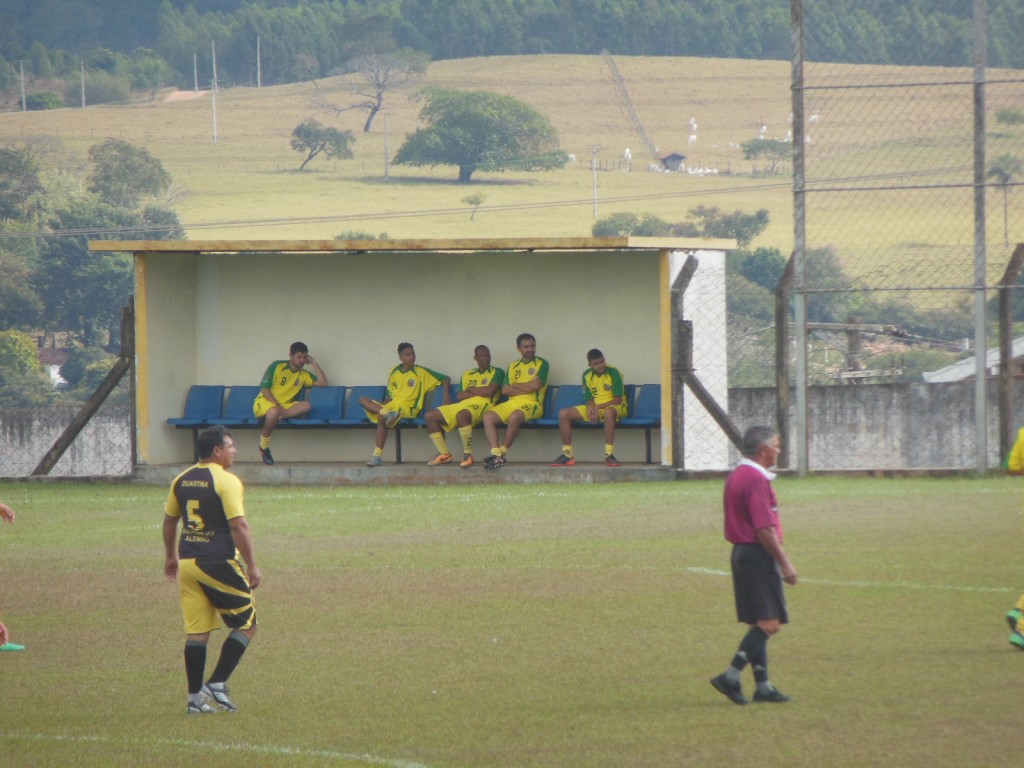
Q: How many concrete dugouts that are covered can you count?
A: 1